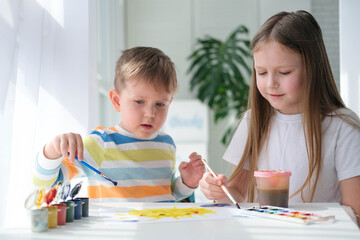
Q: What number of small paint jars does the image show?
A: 6